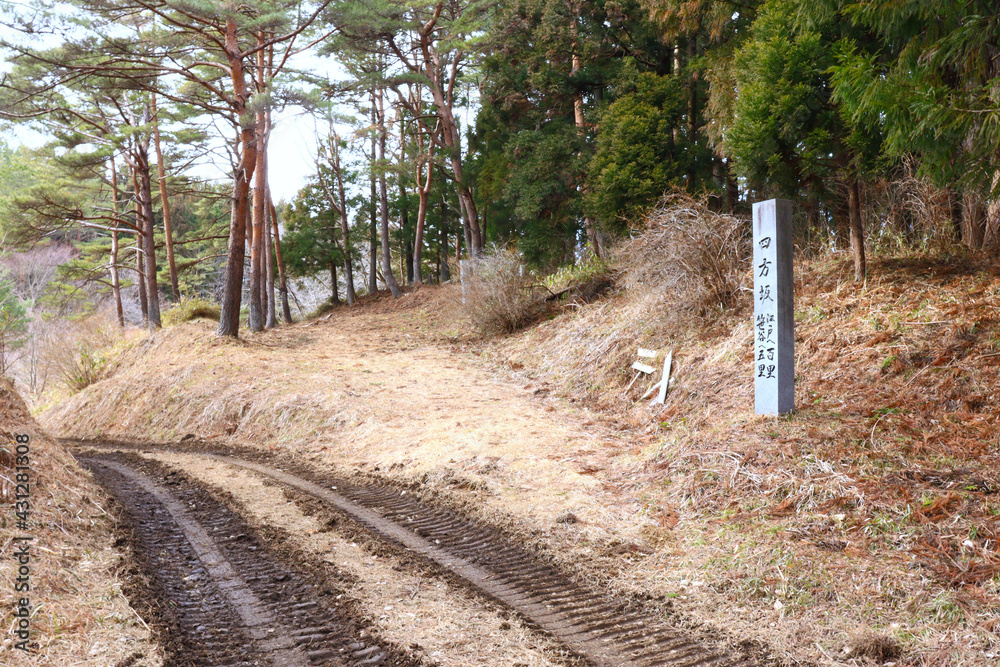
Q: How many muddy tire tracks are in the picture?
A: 2